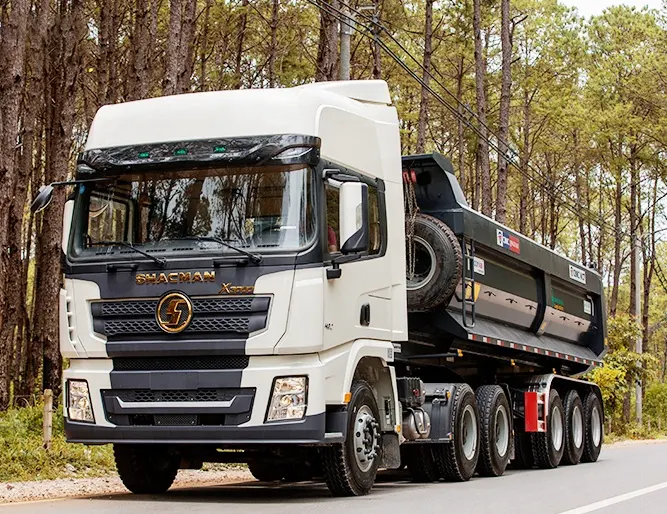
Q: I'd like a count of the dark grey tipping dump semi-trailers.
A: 1